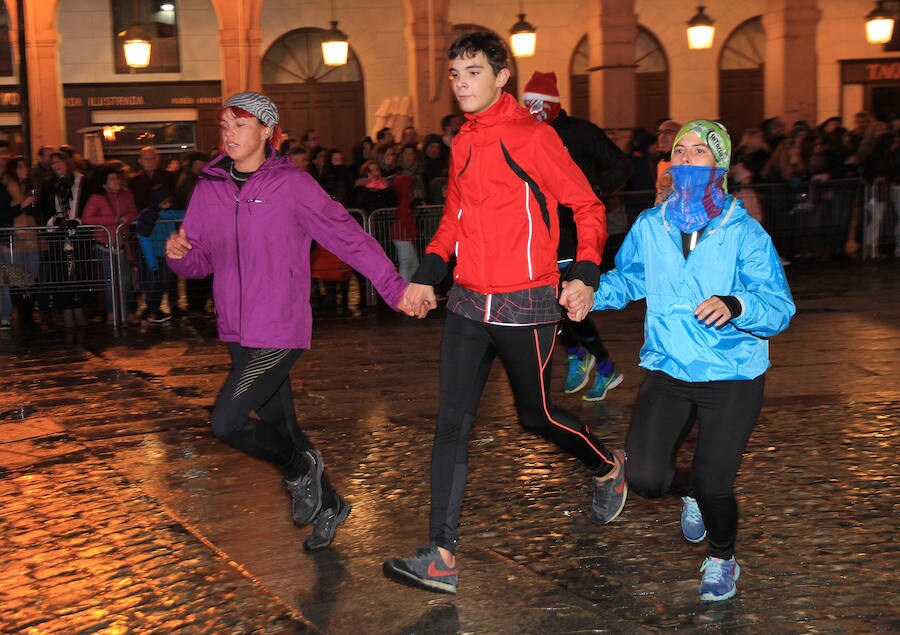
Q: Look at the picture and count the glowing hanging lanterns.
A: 5